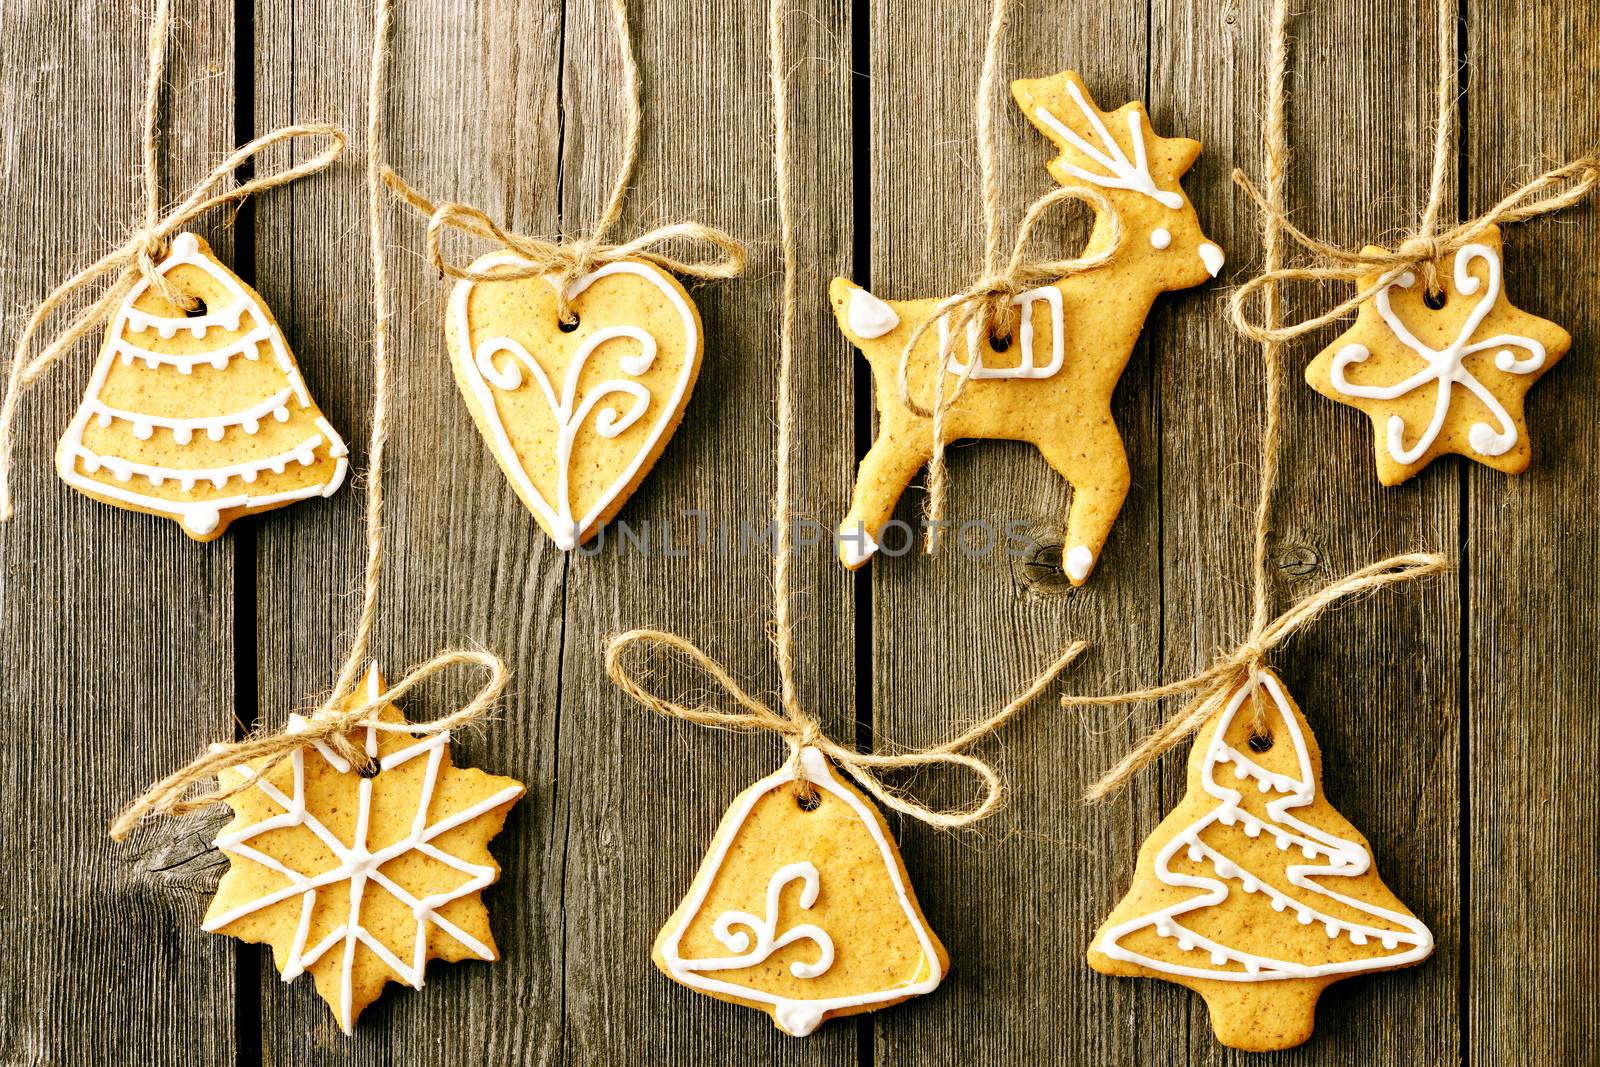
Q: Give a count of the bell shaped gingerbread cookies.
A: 2